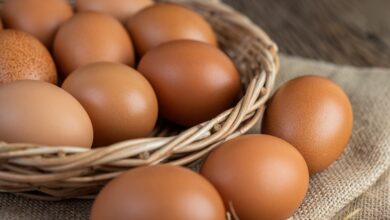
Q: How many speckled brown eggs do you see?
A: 1